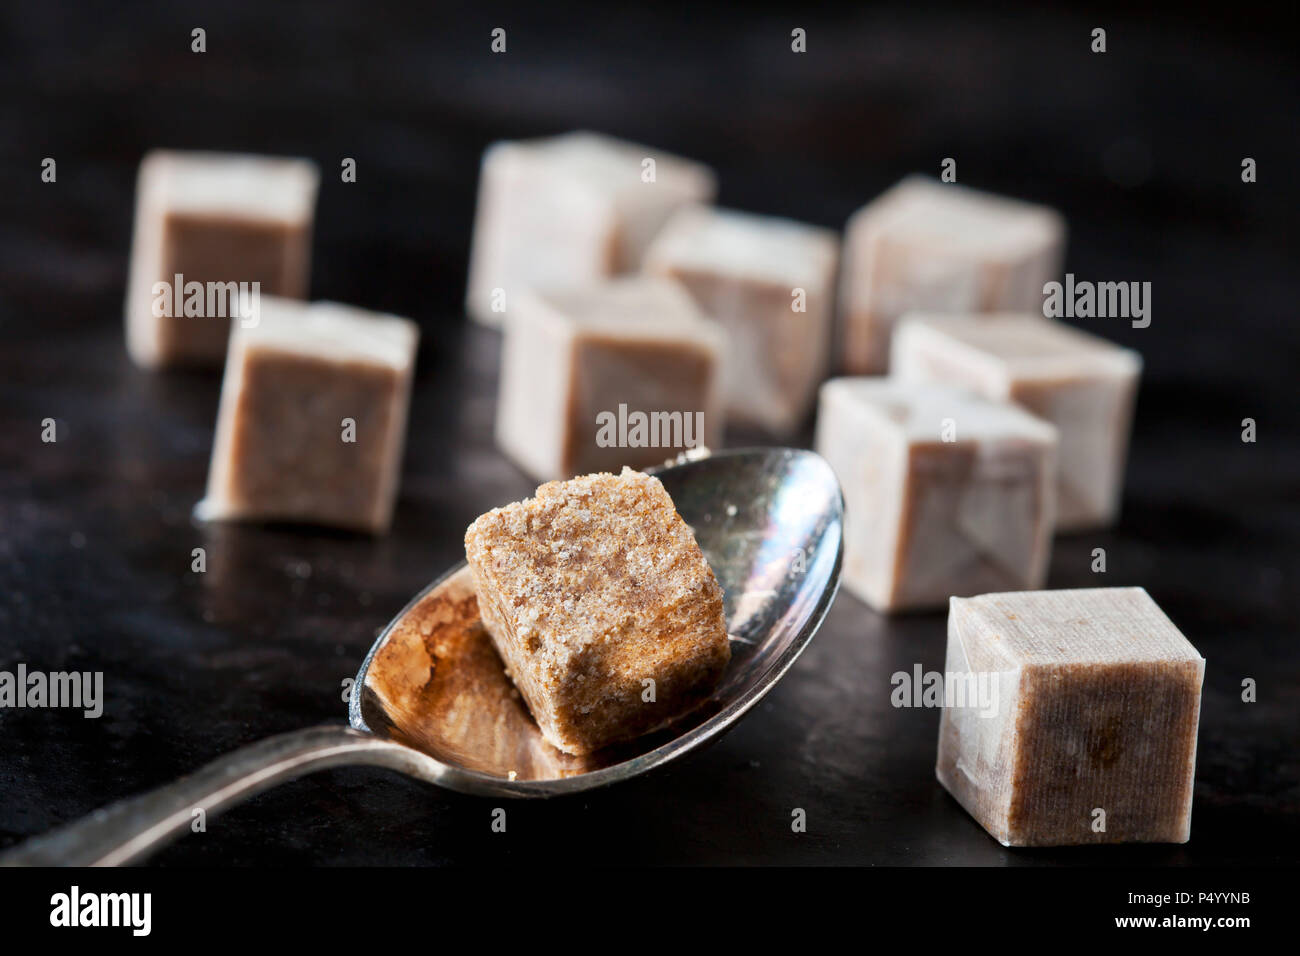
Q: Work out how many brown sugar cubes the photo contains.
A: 10